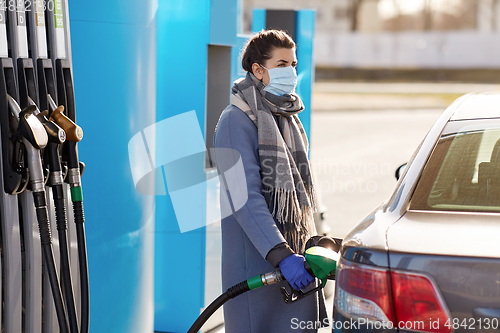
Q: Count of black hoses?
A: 4